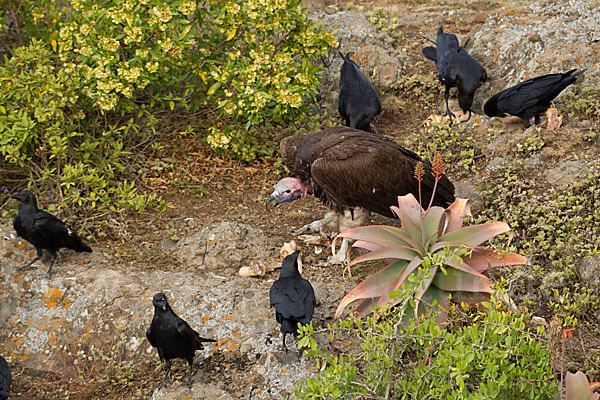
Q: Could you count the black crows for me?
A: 7